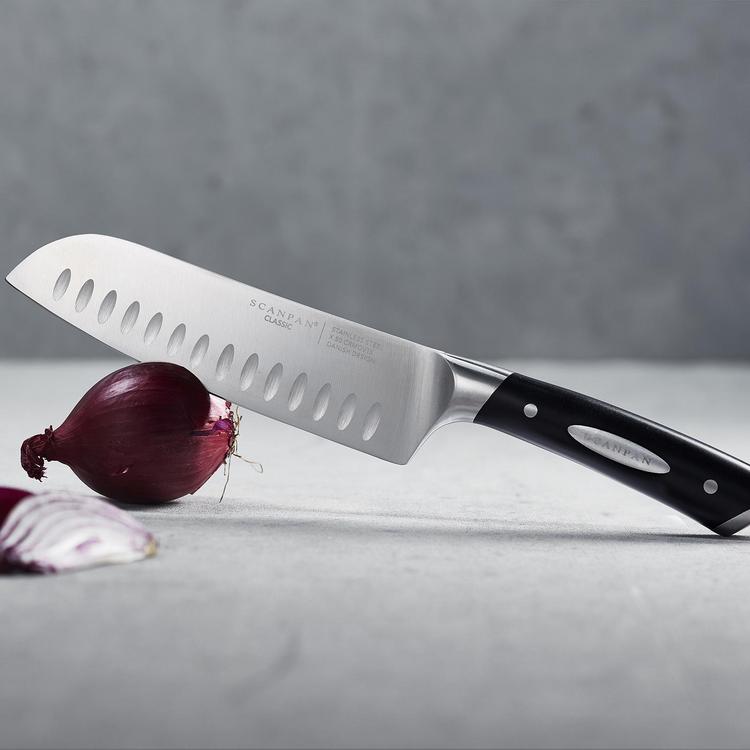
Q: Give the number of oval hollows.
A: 14